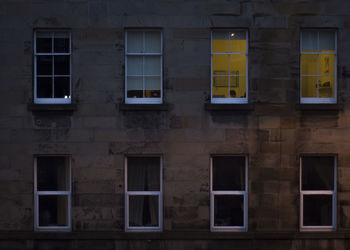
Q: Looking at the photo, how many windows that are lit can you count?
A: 2